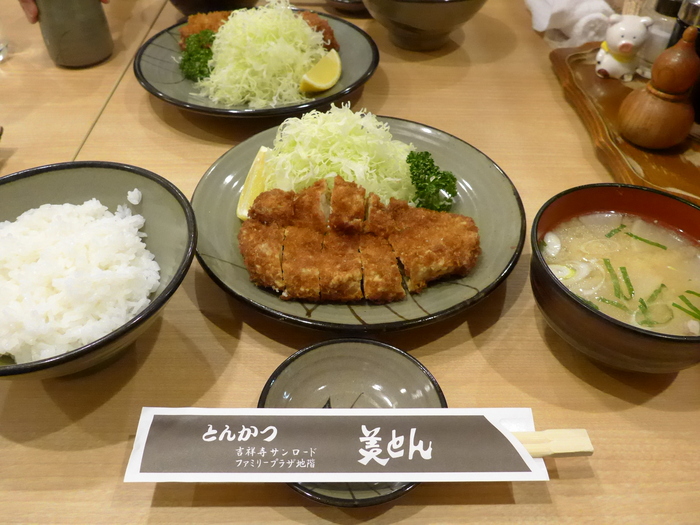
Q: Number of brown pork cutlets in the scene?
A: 2